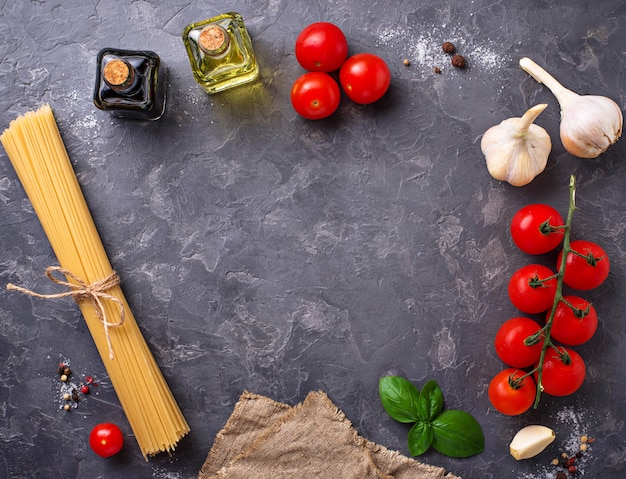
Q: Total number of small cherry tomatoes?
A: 11